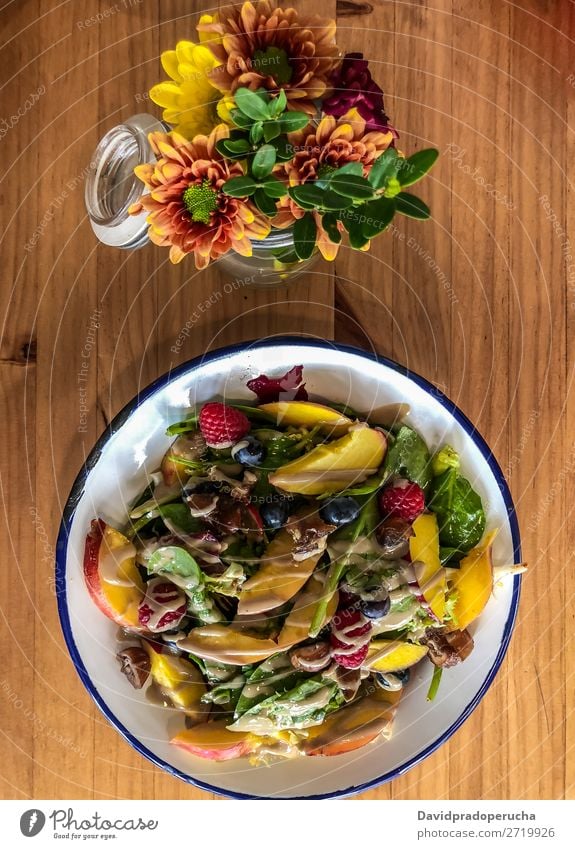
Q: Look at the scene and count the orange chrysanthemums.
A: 3